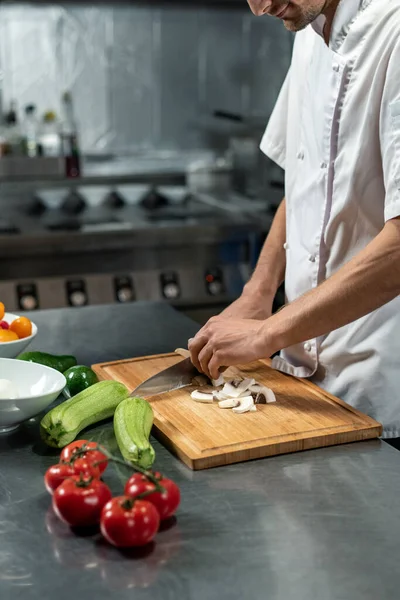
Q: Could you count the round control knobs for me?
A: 5